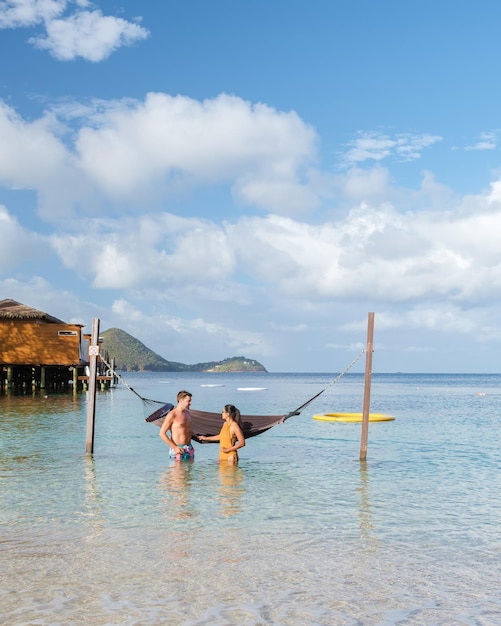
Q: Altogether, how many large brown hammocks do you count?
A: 1